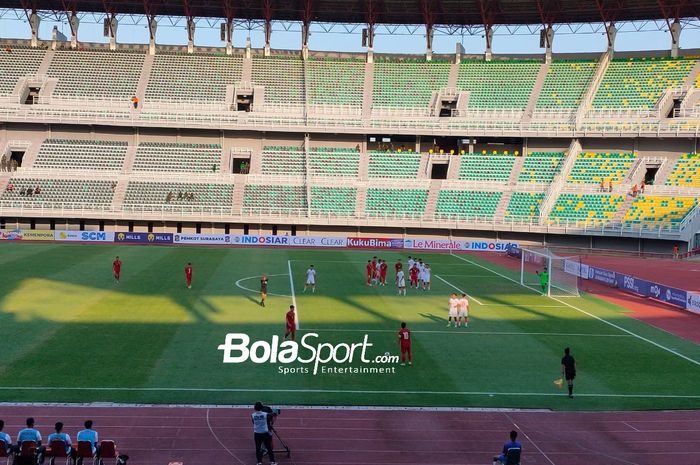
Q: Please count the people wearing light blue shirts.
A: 4